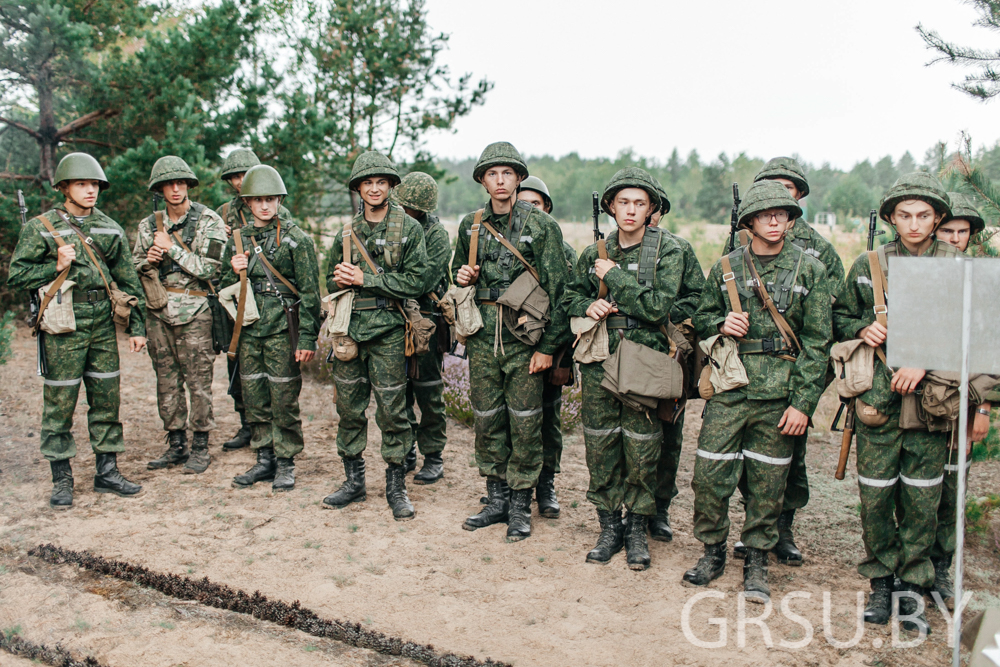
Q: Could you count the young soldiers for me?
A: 14